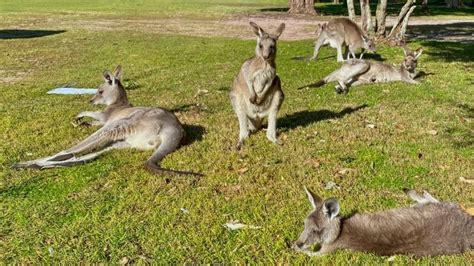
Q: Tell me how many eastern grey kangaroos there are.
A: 5